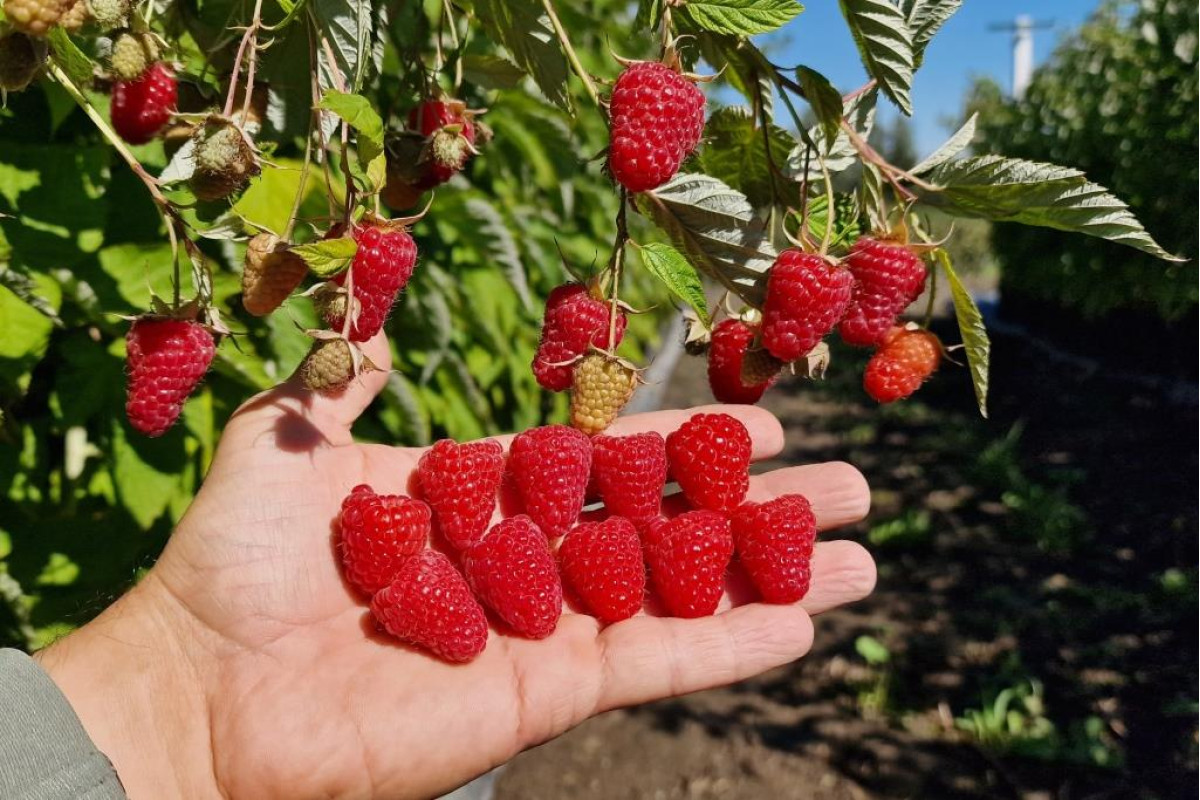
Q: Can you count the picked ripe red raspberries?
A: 10